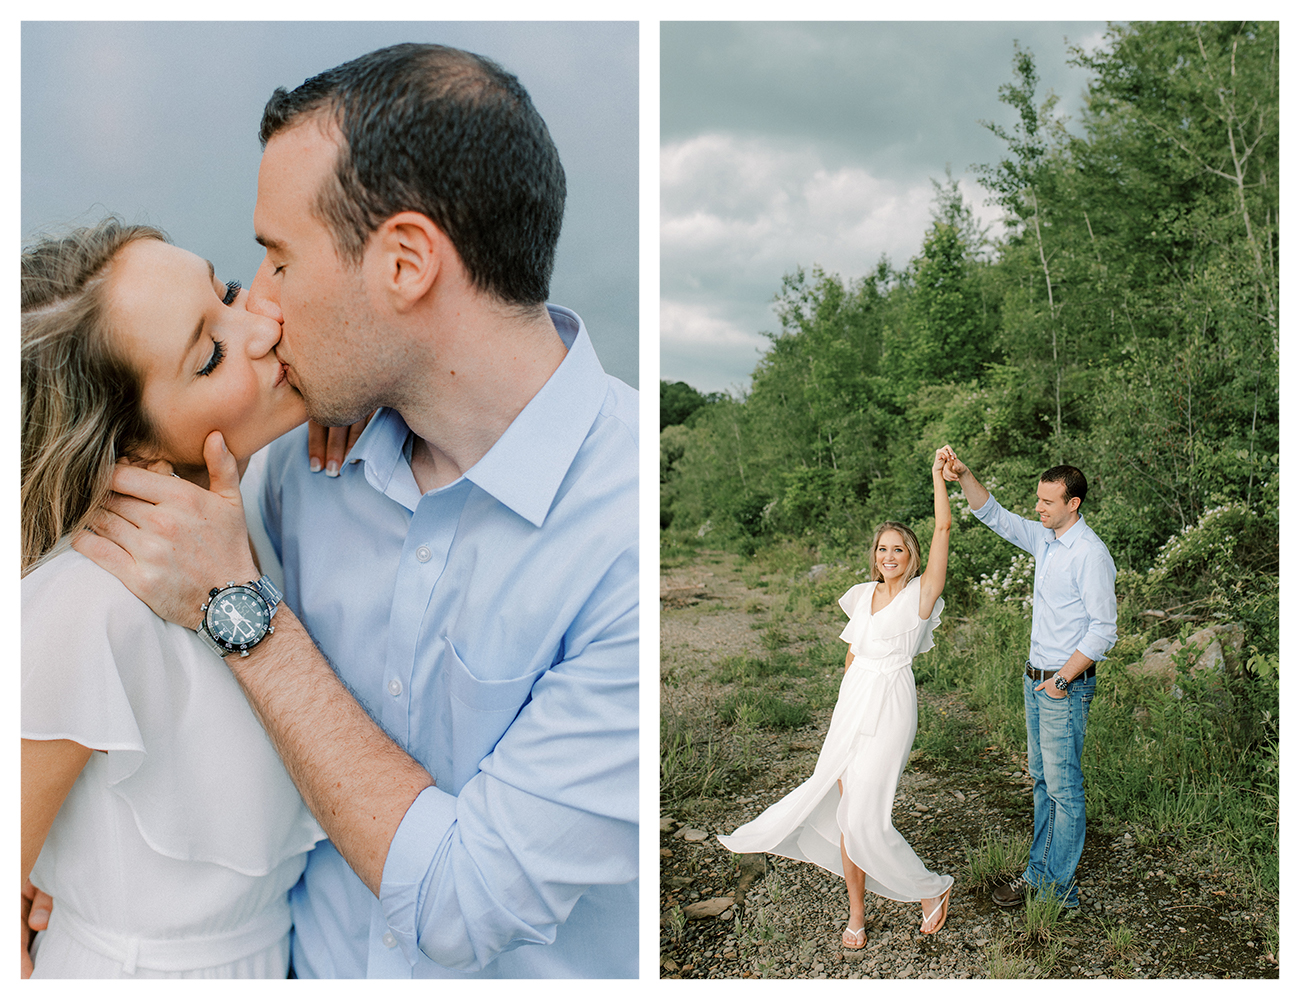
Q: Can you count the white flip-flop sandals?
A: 2